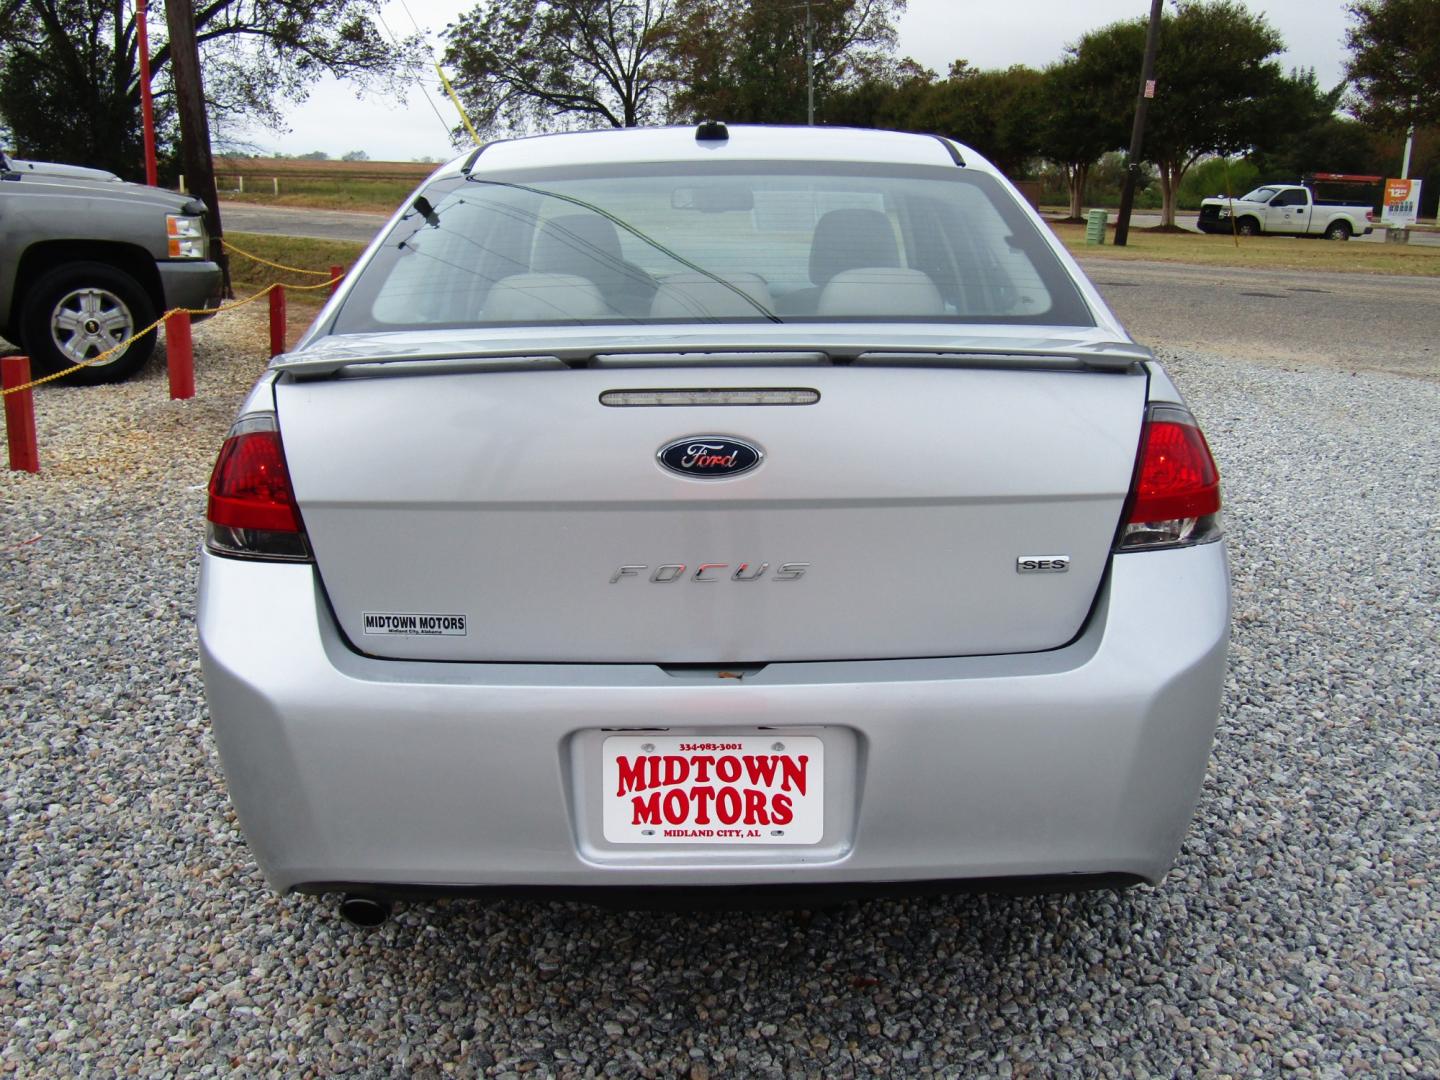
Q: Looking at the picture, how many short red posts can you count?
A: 4